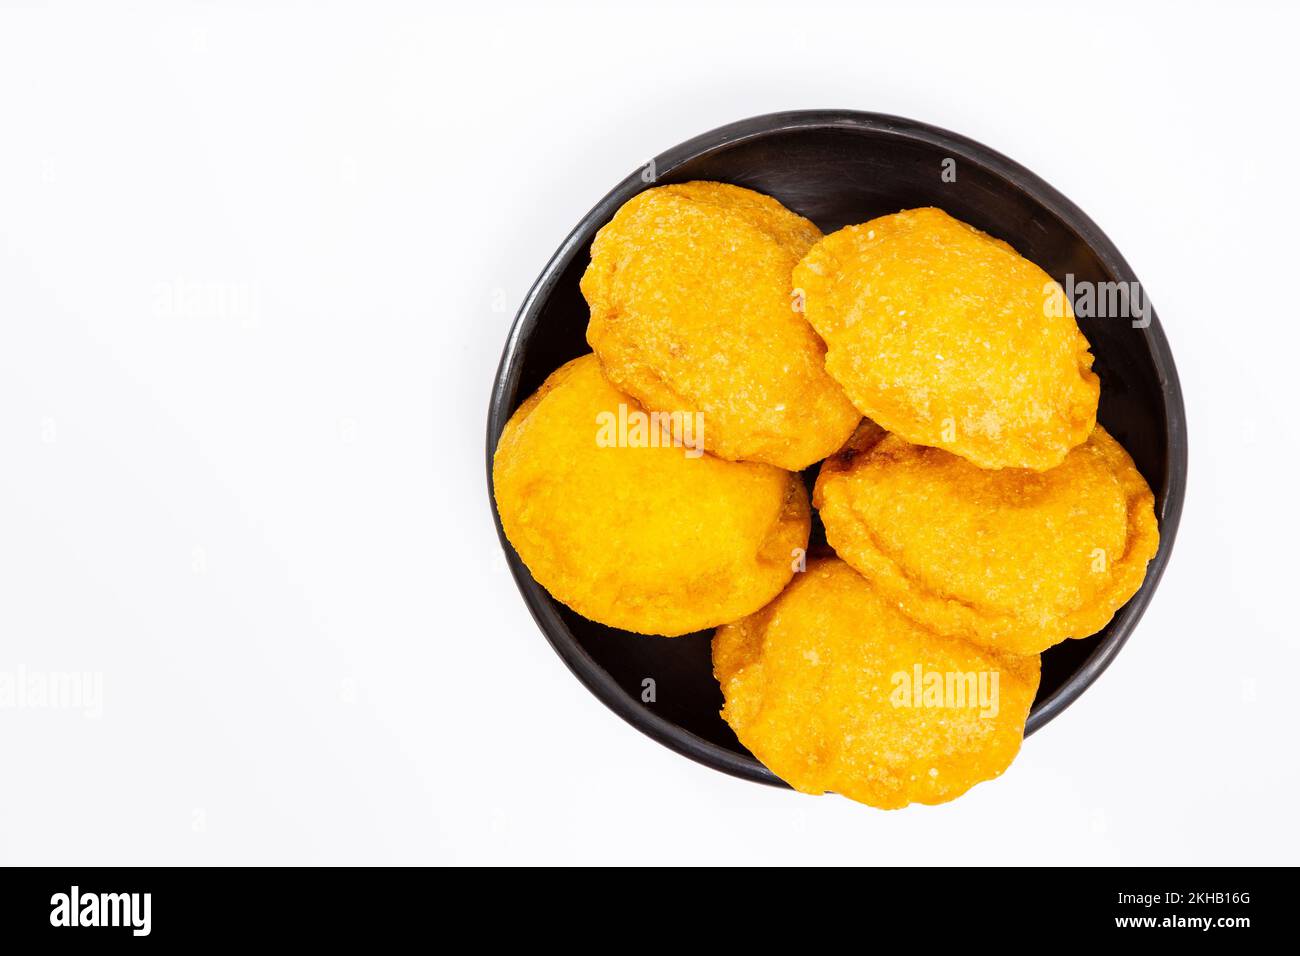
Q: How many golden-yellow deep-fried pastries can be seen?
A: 5